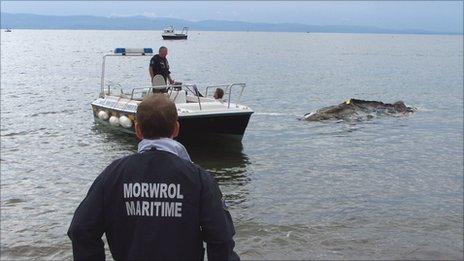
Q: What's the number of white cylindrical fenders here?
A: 3